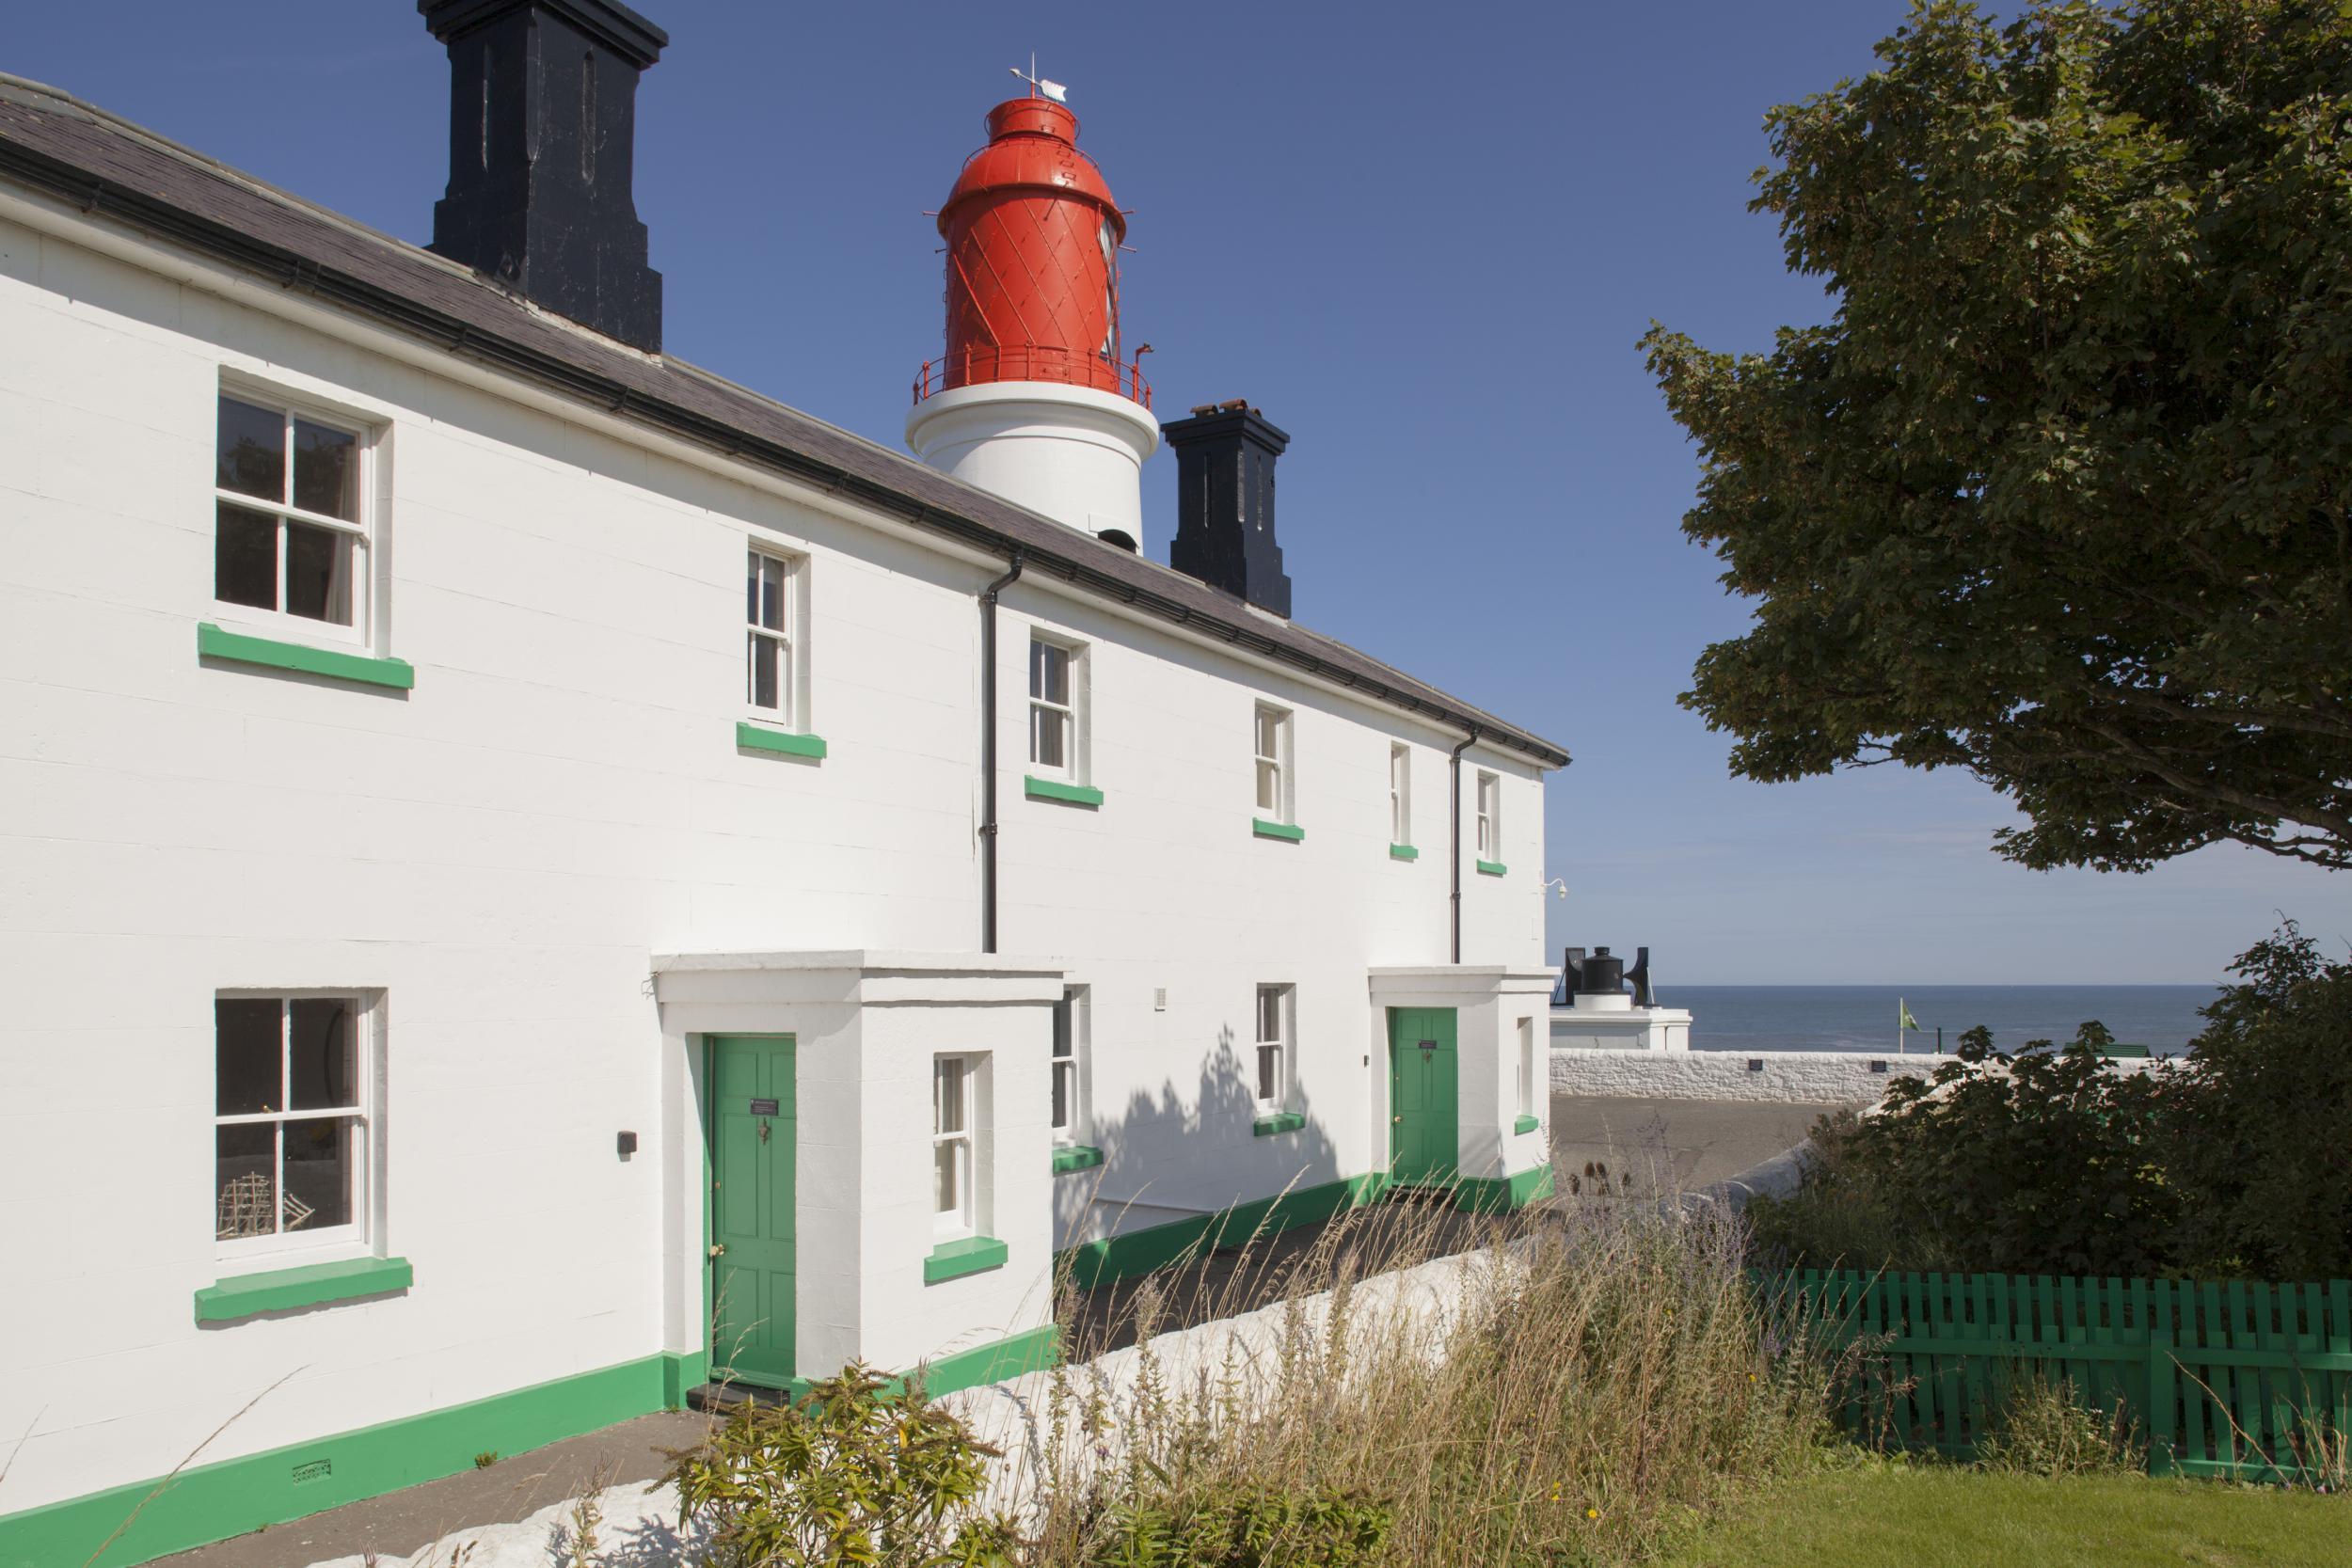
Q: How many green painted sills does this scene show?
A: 11